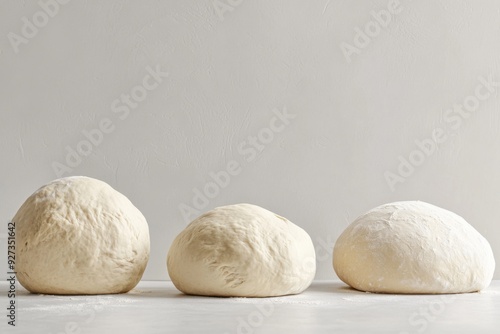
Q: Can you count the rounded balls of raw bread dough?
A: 3